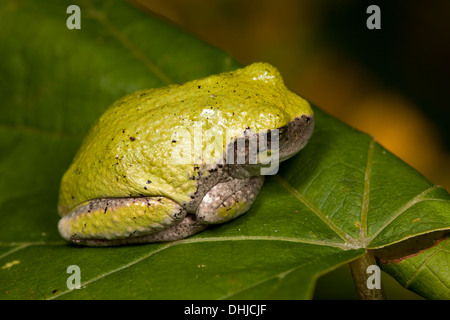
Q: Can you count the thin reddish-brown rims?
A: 1